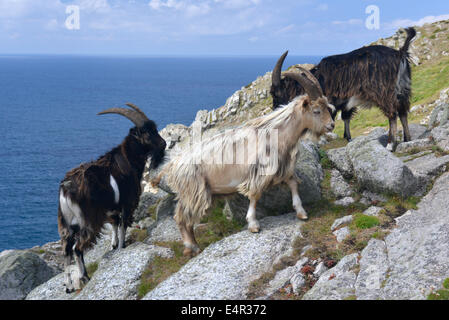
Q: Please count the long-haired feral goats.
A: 3